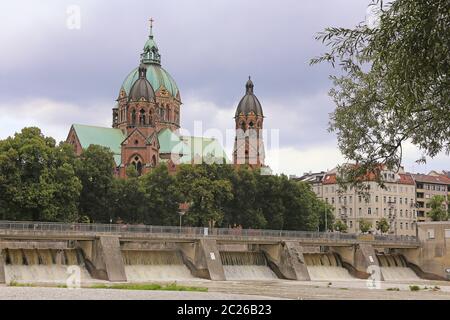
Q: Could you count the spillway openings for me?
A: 5